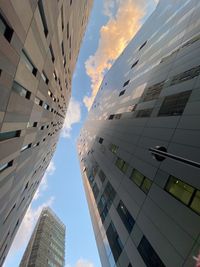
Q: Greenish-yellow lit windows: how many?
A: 4